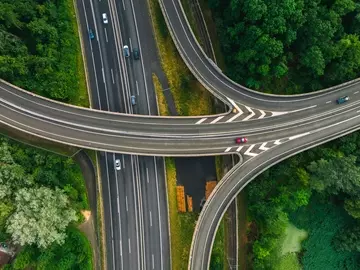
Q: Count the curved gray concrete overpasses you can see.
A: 3